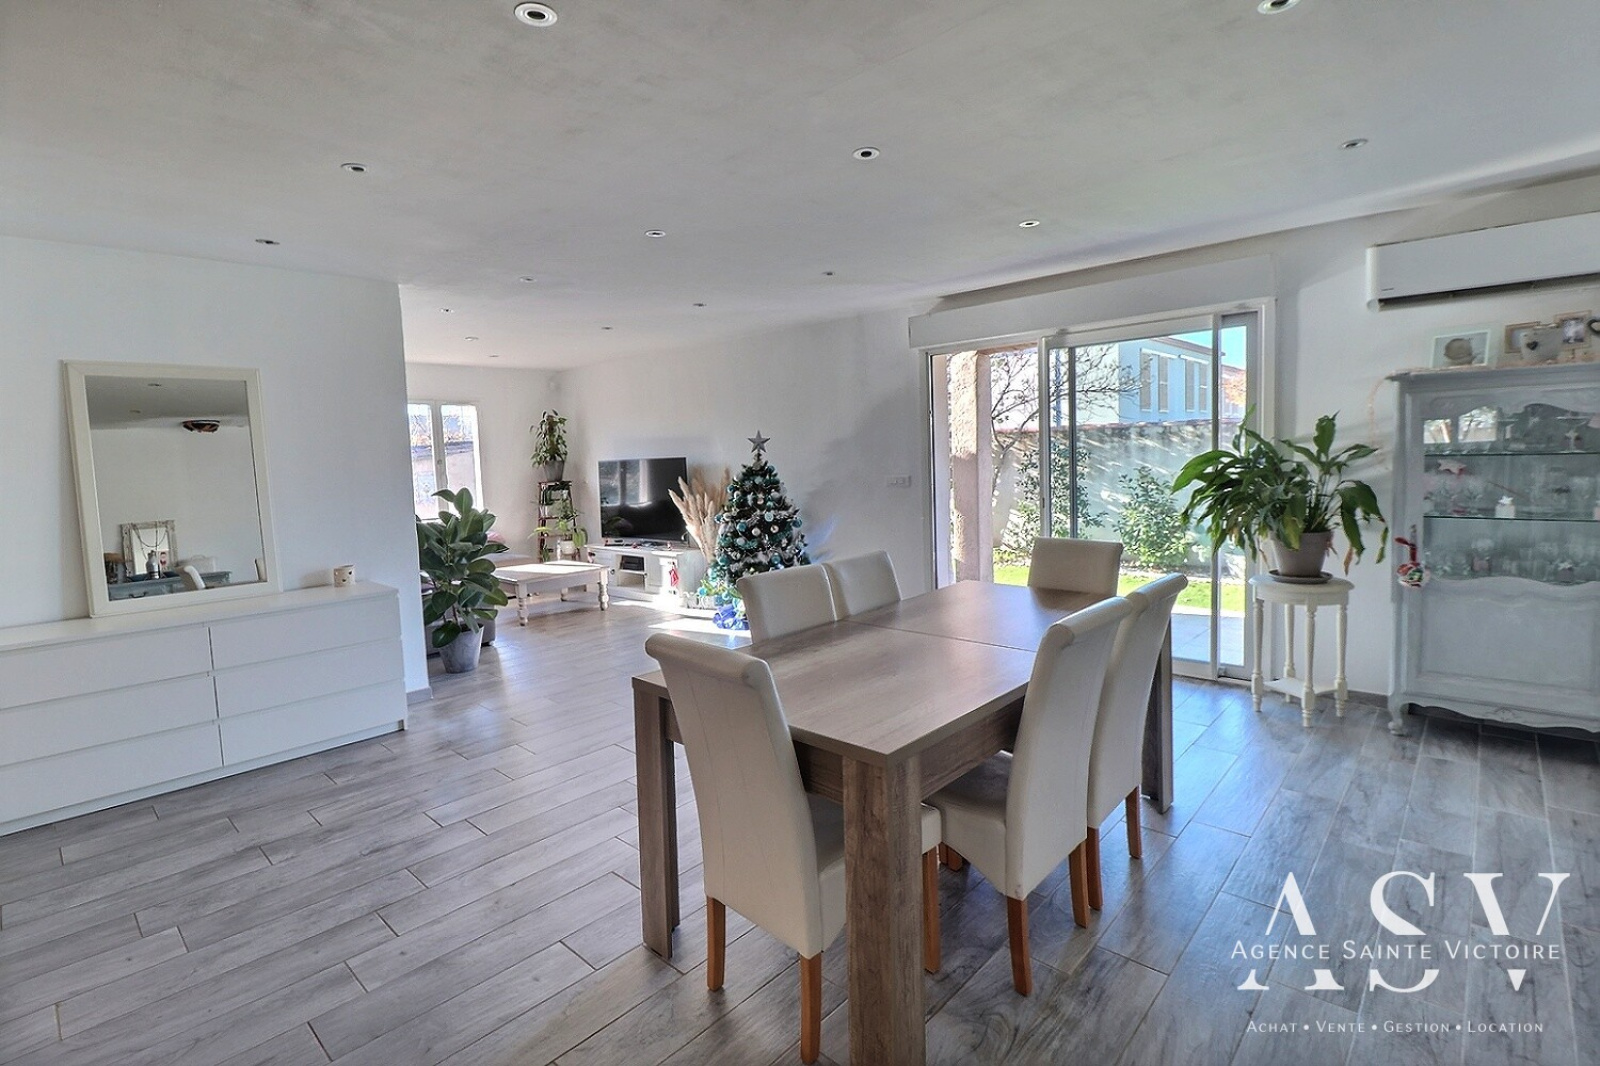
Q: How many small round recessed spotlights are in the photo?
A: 15